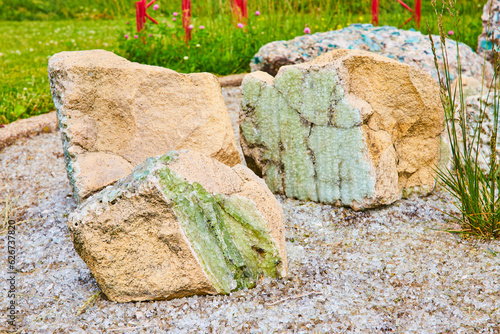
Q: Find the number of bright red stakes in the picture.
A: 5